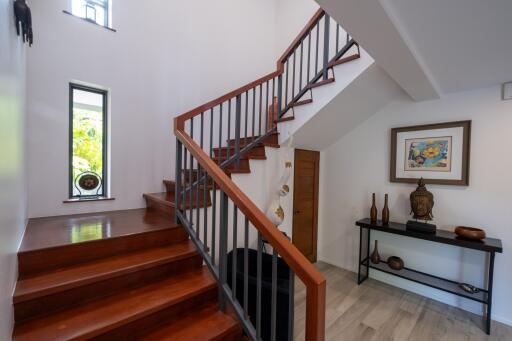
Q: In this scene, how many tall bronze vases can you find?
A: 2